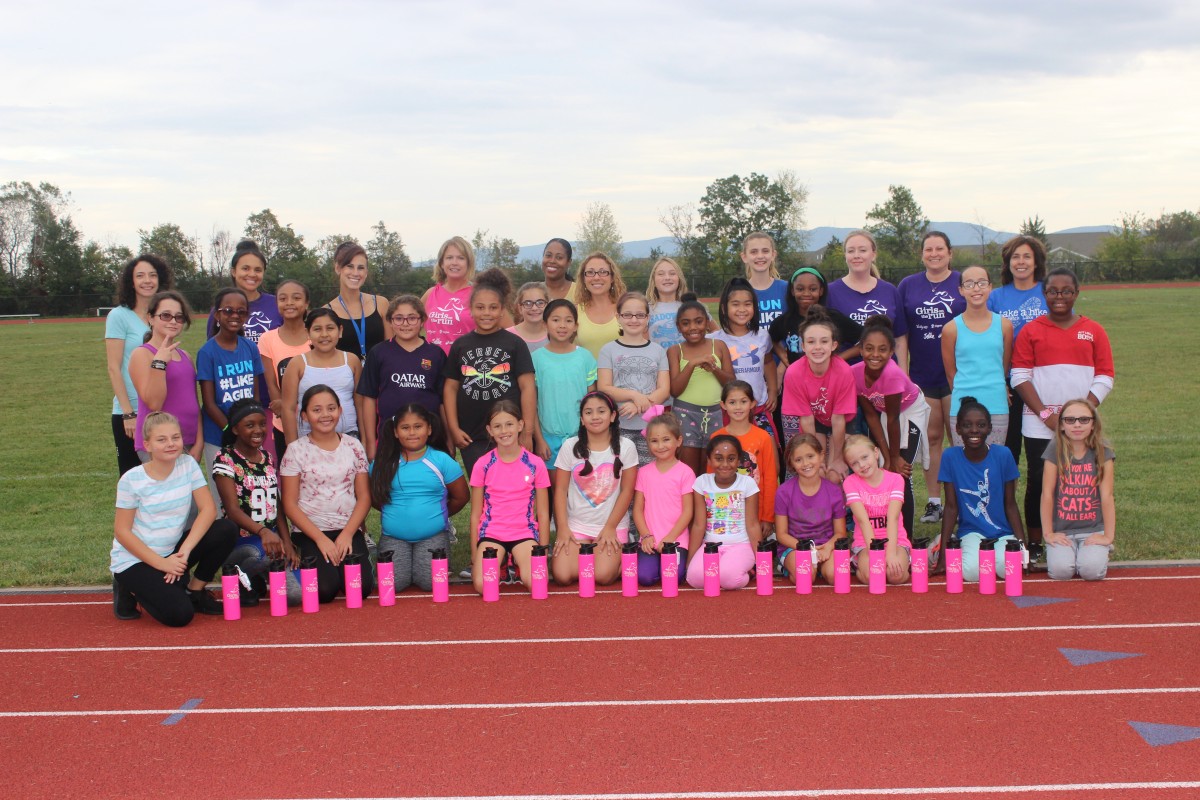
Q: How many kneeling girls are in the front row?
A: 12